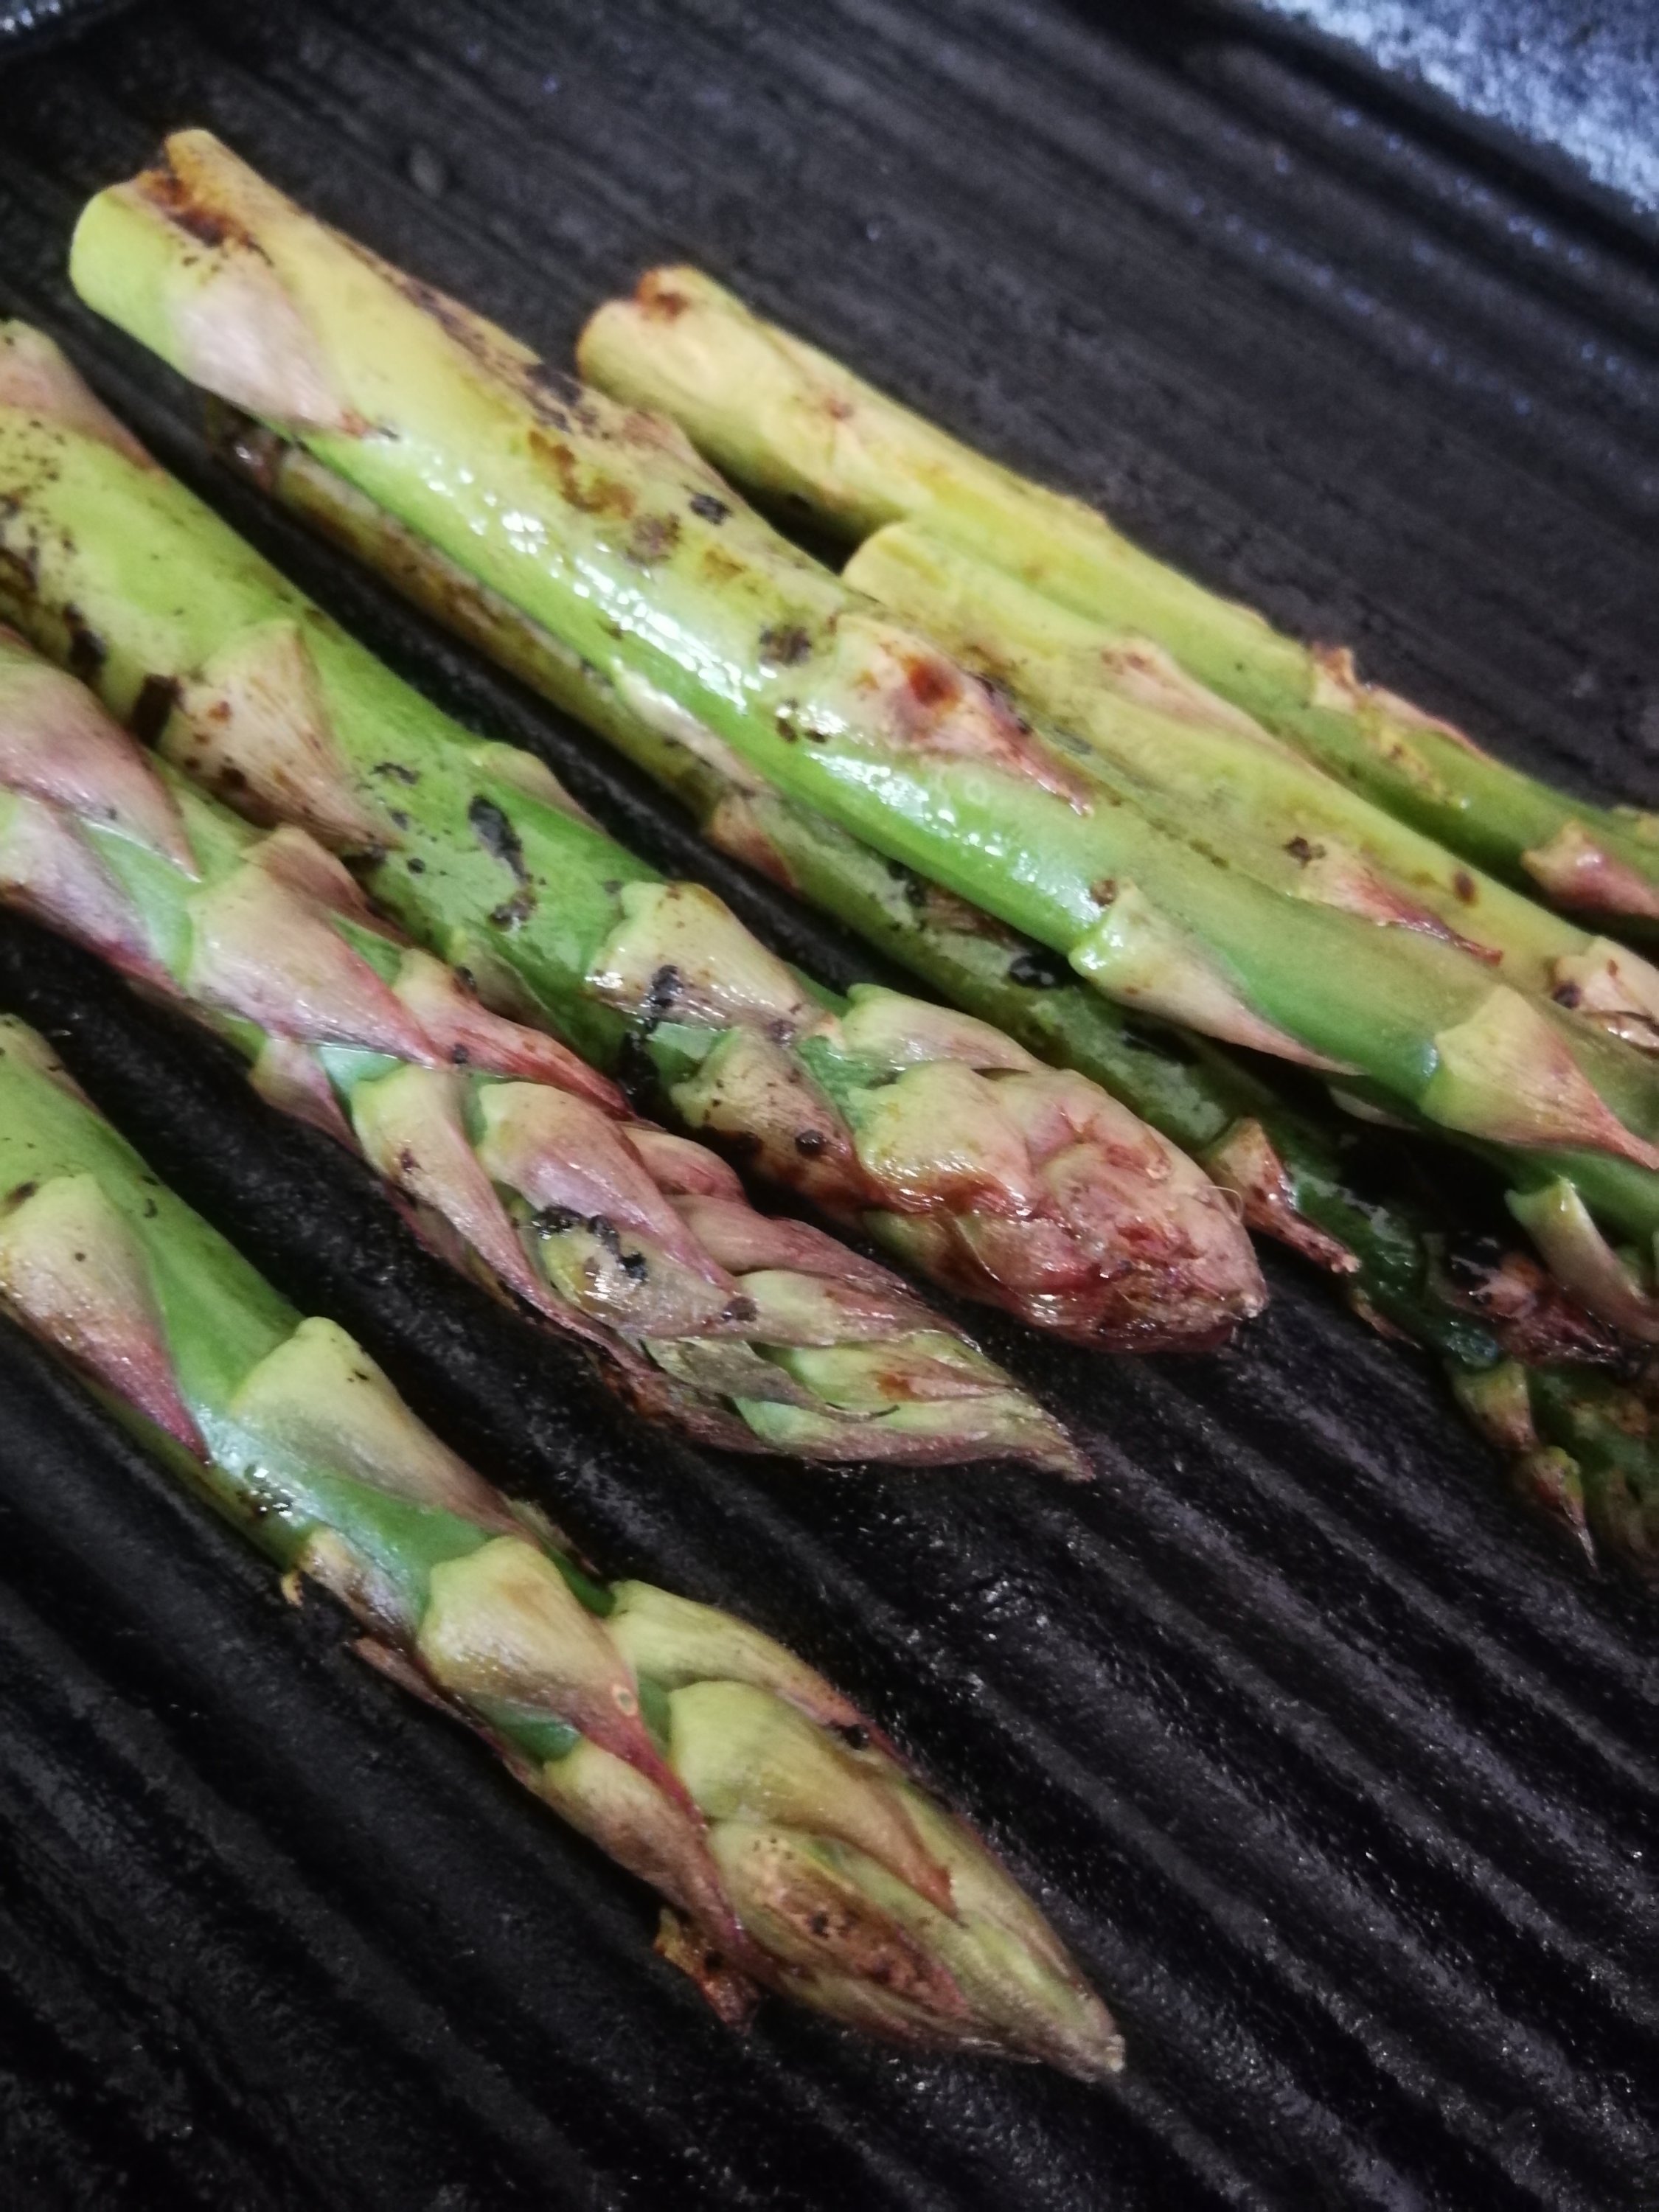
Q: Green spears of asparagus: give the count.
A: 7